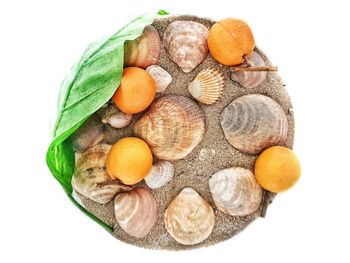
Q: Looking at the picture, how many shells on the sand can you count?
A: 14